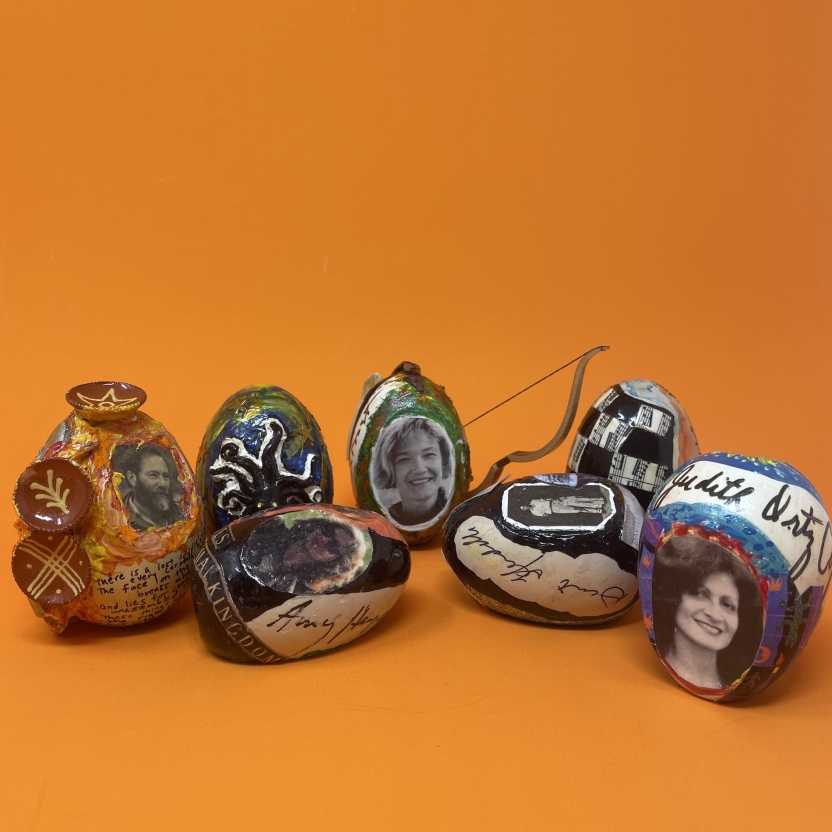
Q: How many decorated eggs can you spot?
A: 7